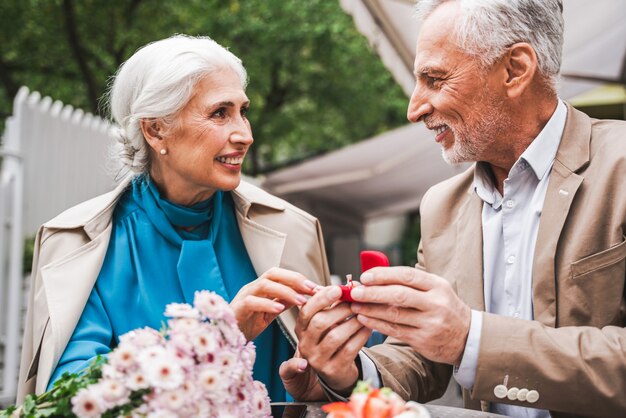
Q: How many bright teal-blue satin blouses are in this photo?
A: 1